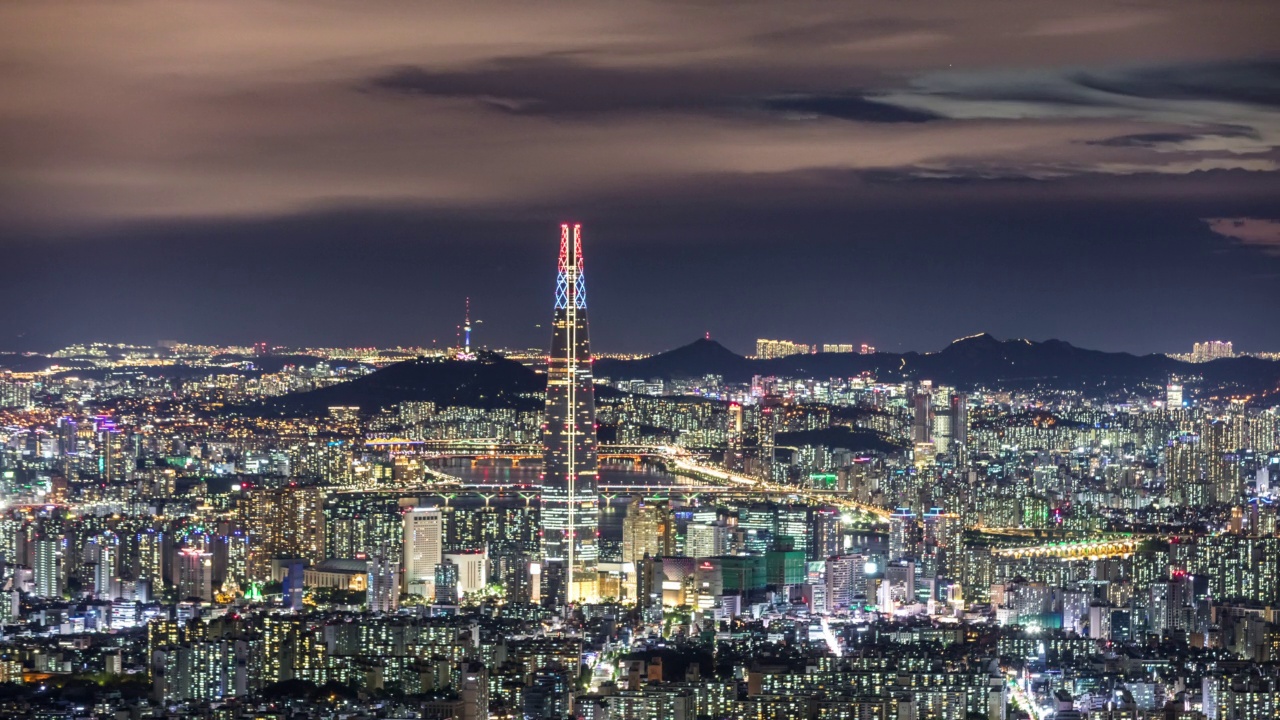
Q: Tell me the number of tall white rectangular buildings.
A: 1